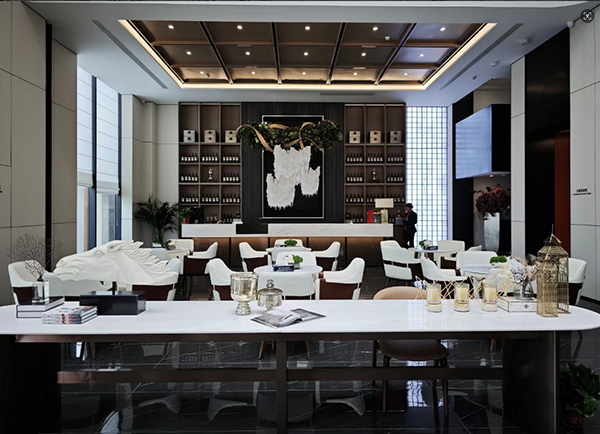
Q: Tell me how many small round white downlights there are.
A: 15